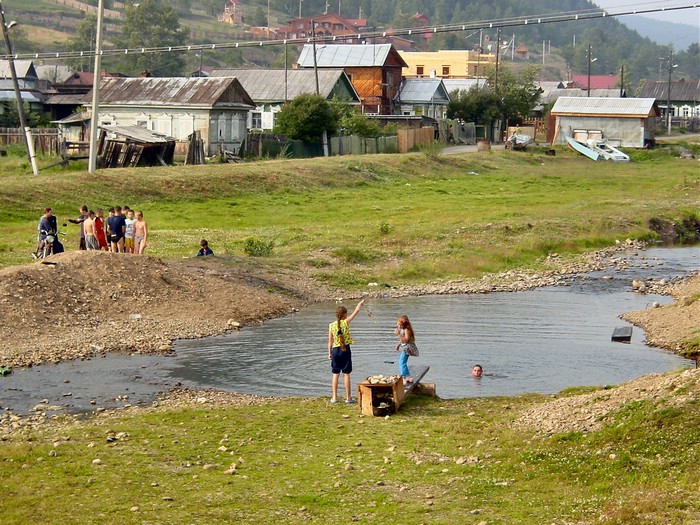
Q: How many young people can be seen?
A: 13